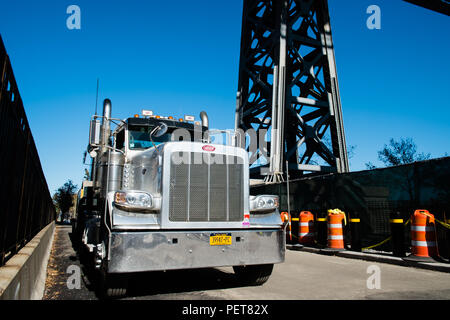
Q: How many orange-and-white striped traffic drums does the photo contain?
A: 4